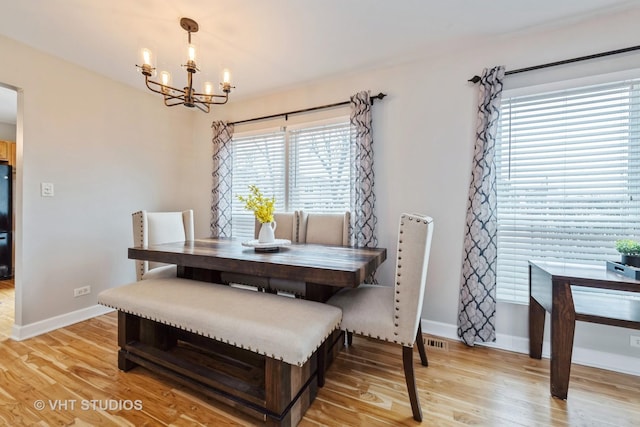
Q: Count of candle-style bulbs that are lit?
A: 5